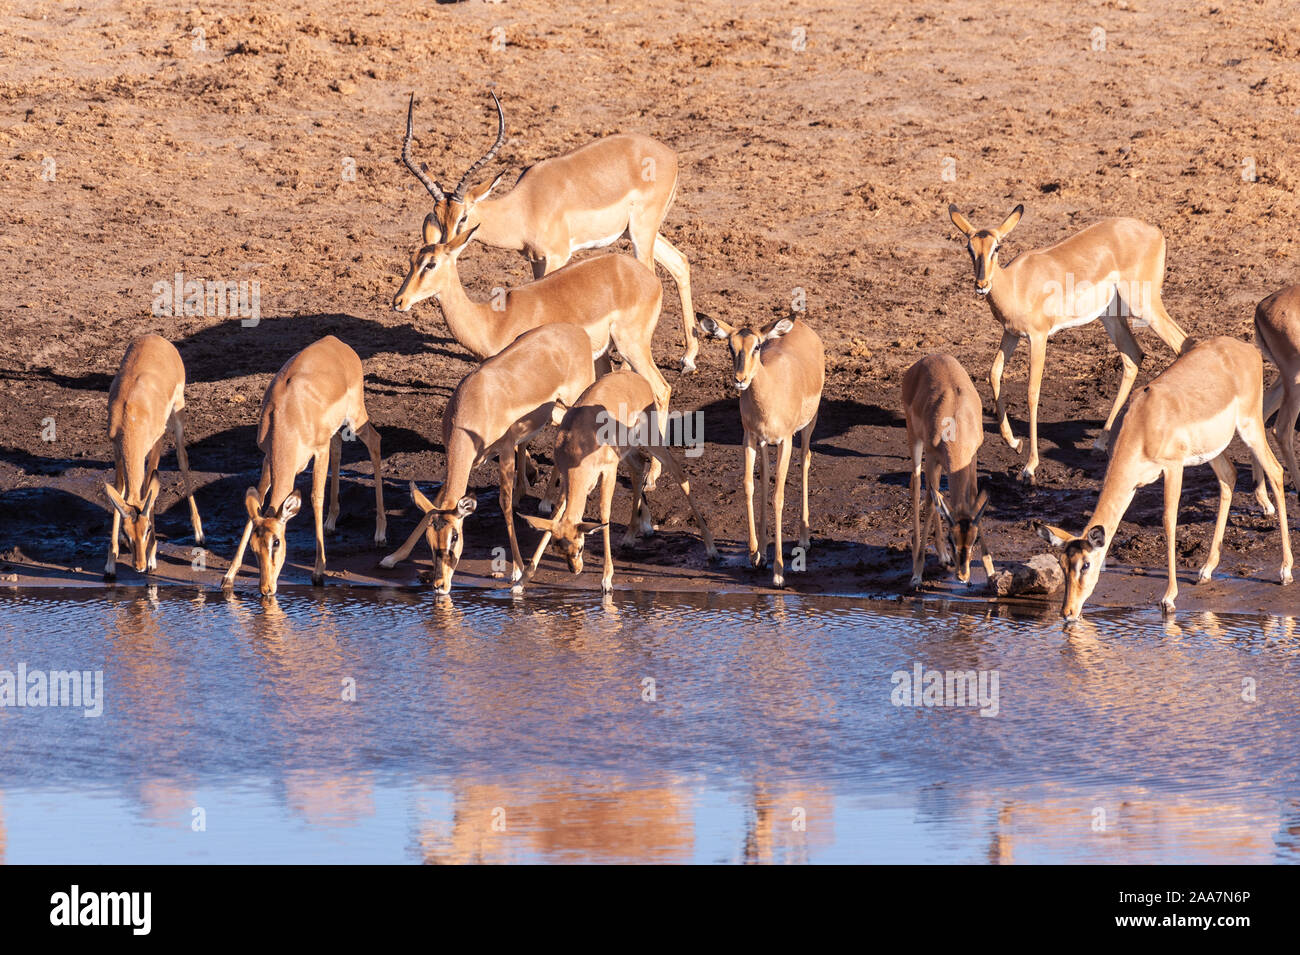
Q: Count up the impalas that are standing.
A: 11